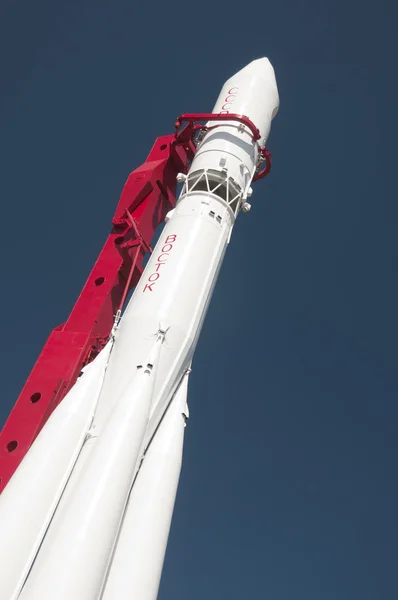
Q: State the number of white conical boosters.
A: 3